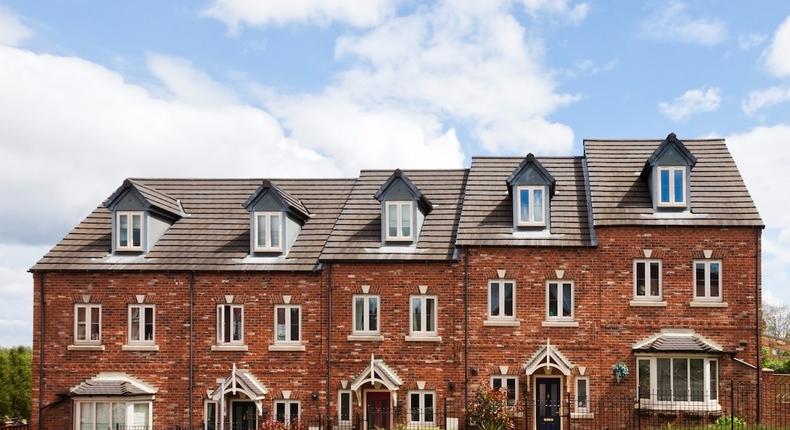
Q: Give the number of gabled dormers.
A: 5